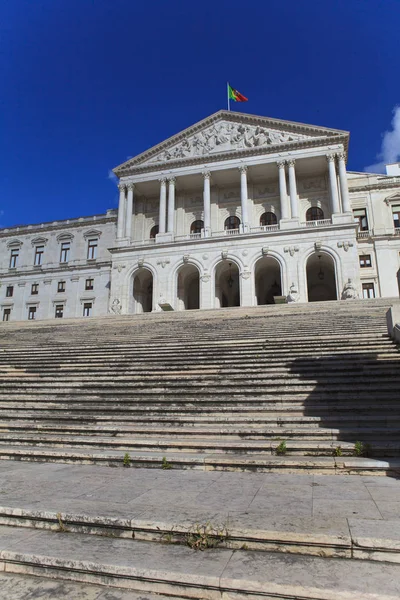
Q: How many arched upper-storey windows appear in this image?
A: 5